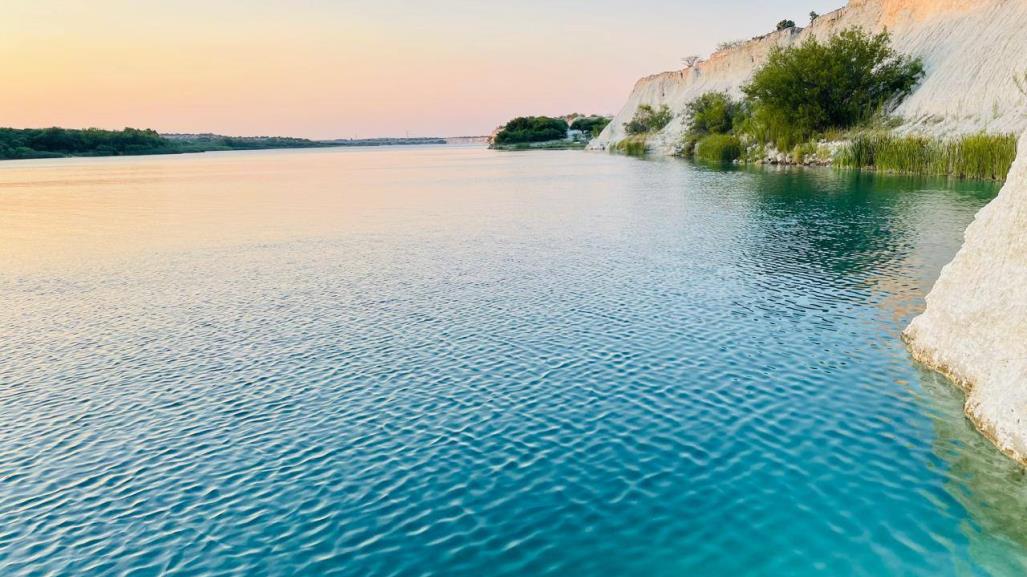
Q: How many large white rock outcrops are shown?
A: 2